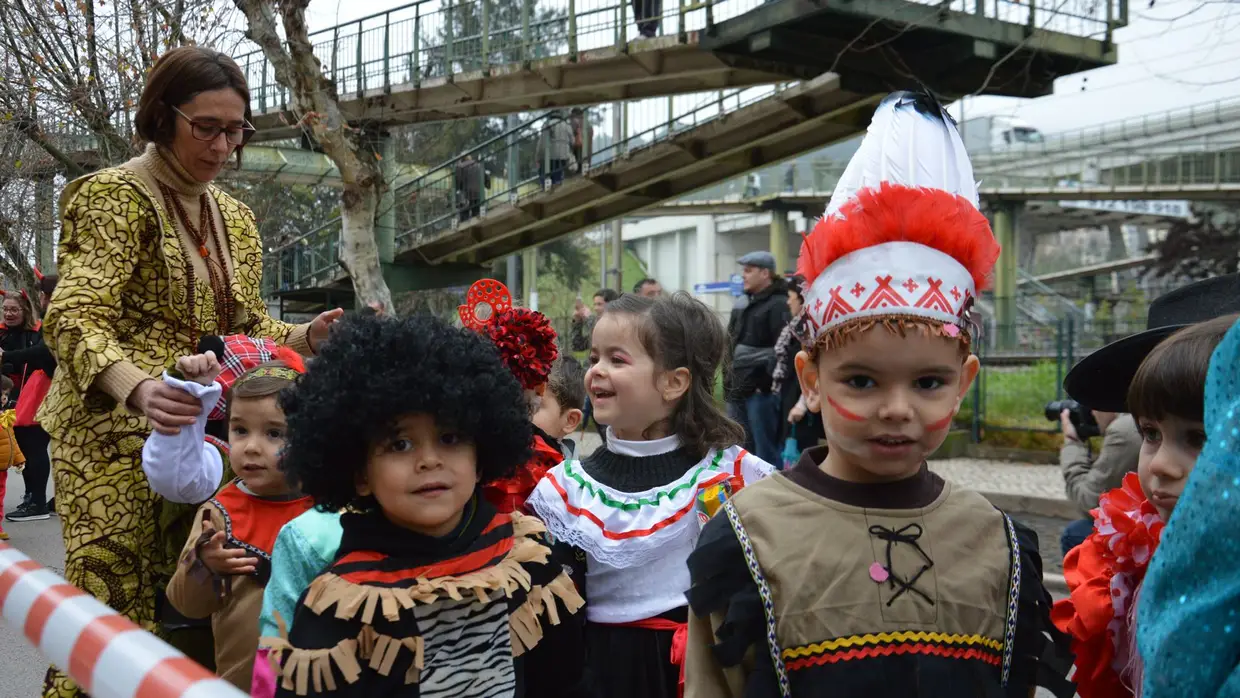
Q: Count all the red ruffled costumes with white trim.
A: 1